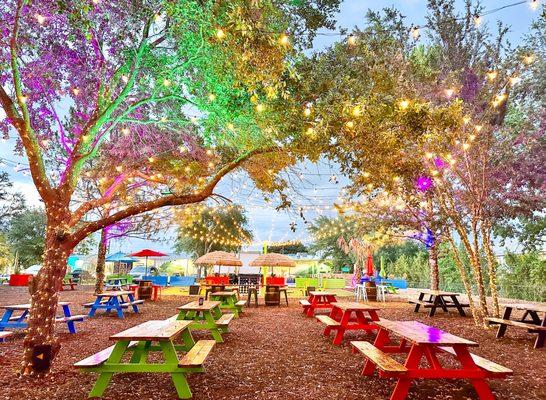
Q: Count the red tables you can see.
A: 3